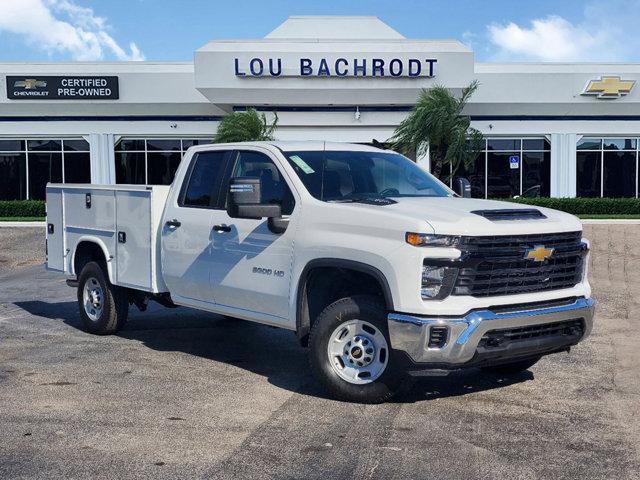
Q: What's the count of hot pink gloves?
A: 0